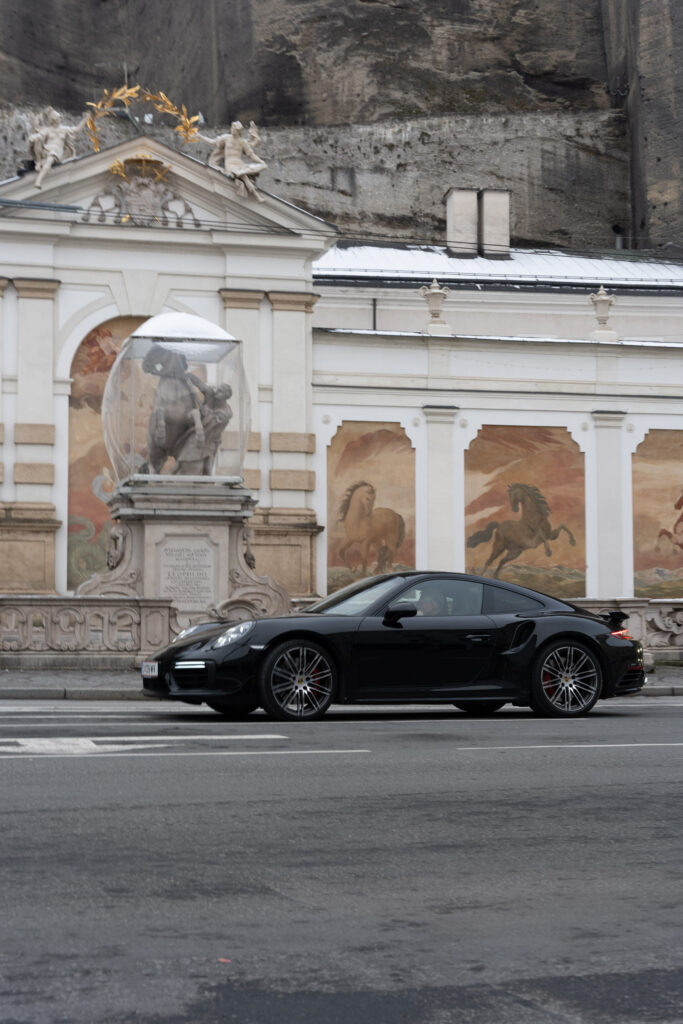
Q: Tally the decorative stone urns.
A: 2